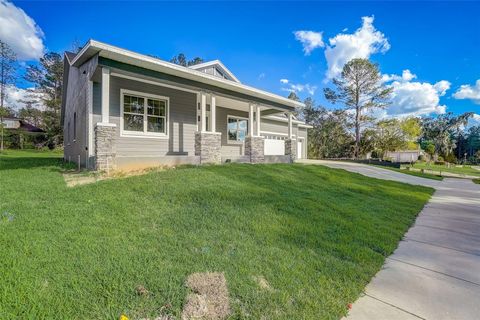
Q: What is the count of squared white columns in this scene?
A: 6